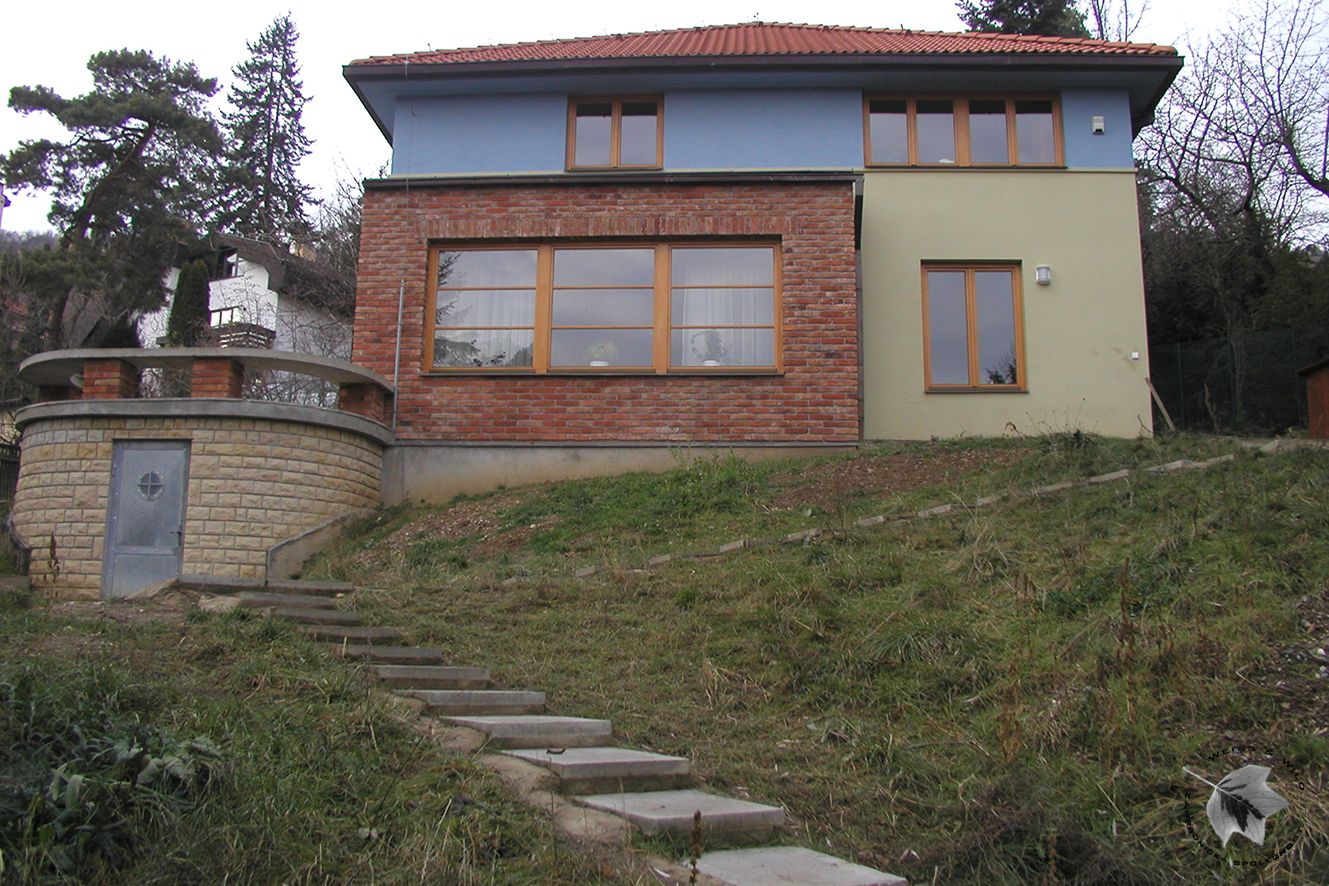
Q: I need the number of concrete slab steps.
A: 11